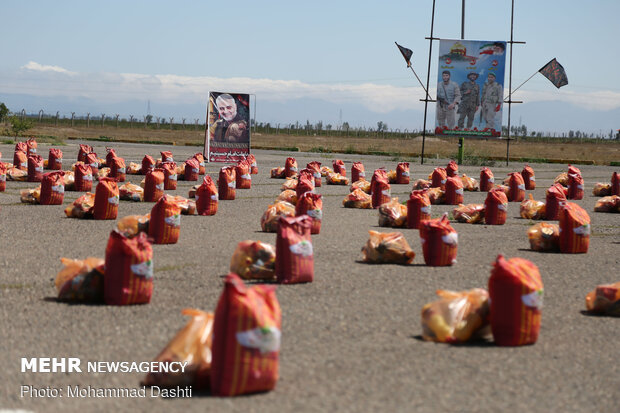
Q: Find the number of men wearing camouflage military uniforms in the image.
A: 3